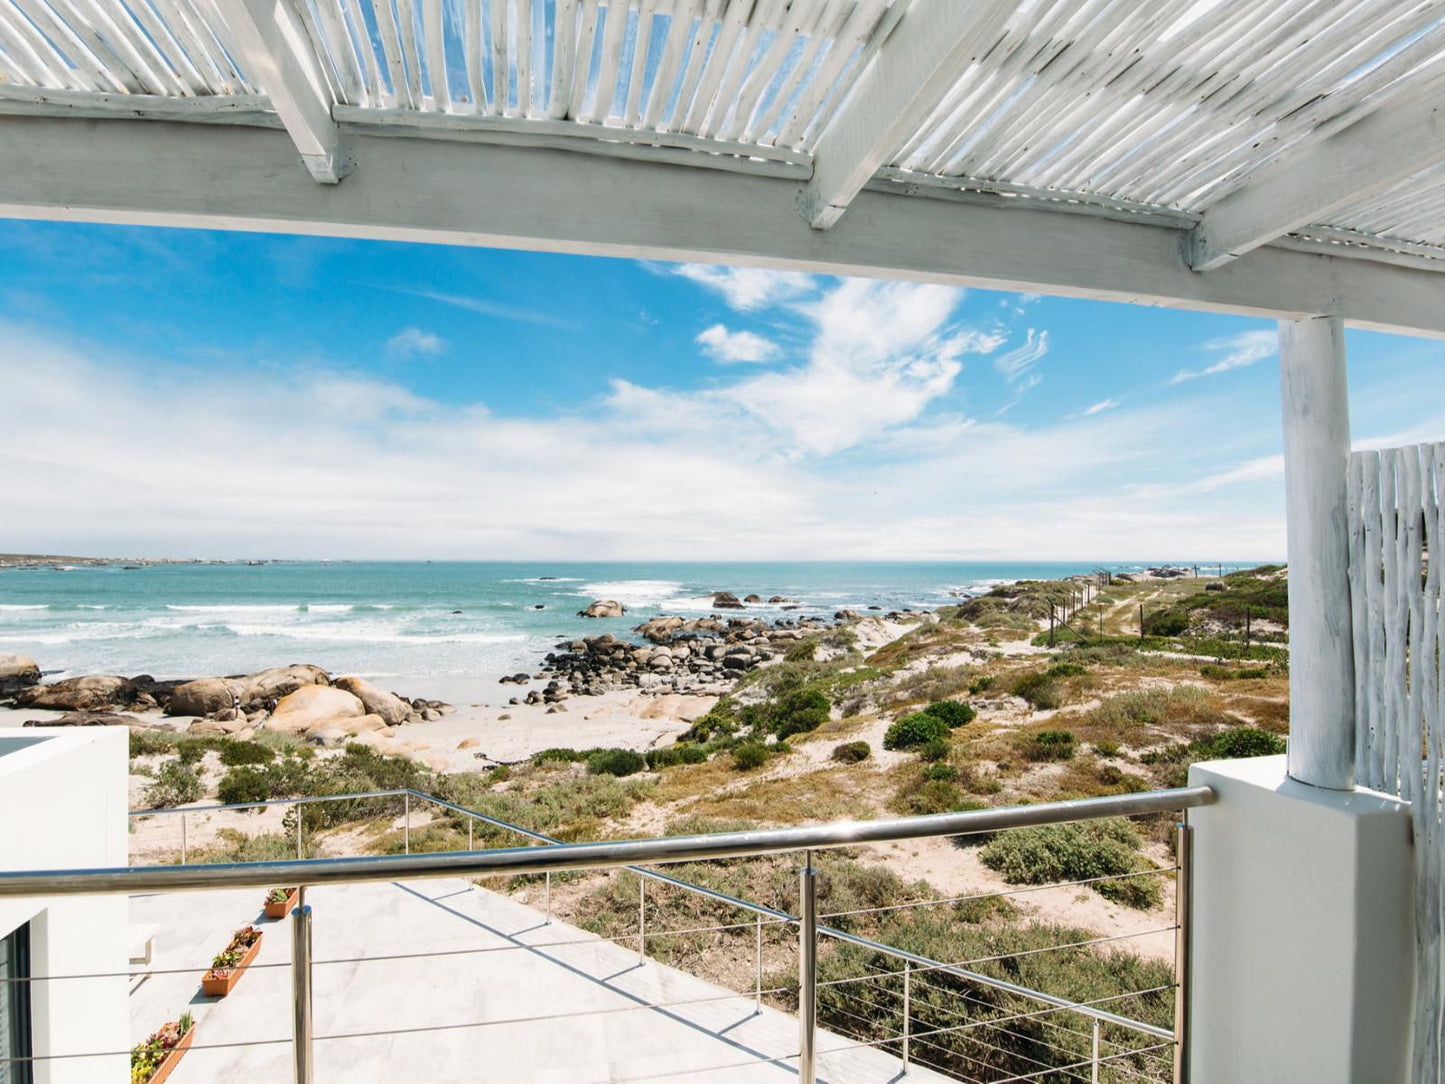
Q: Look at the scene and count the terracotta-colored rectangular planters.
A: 3